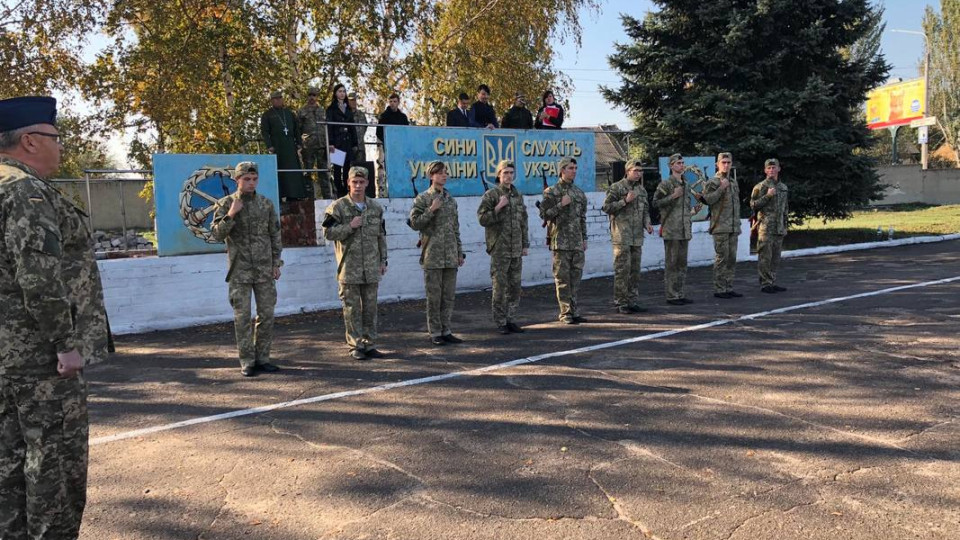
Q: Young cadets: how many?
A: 9